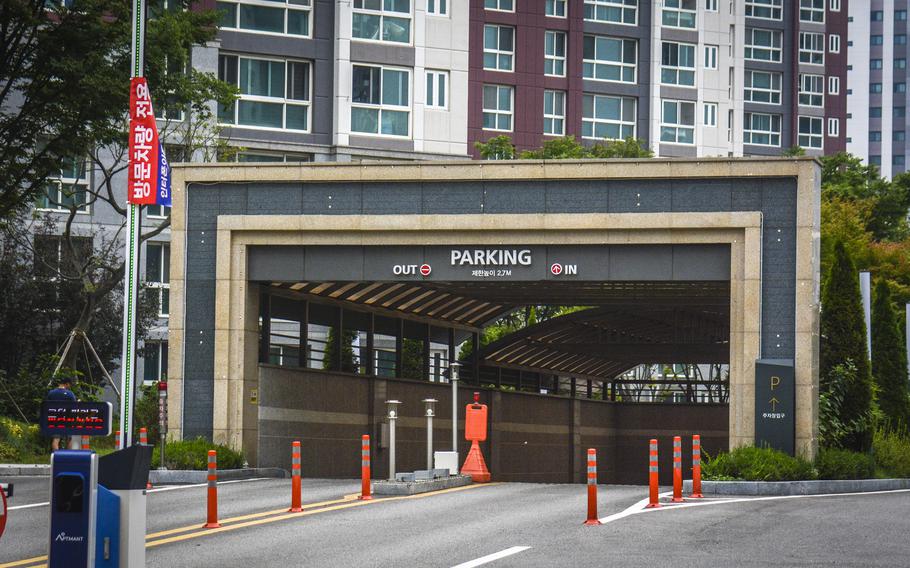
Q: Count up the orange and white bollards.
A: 10